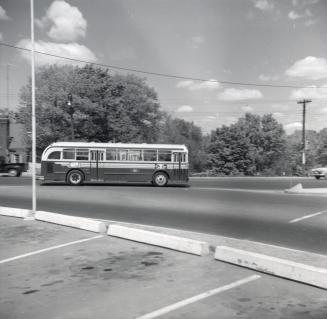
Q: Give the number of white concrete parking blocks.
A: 4